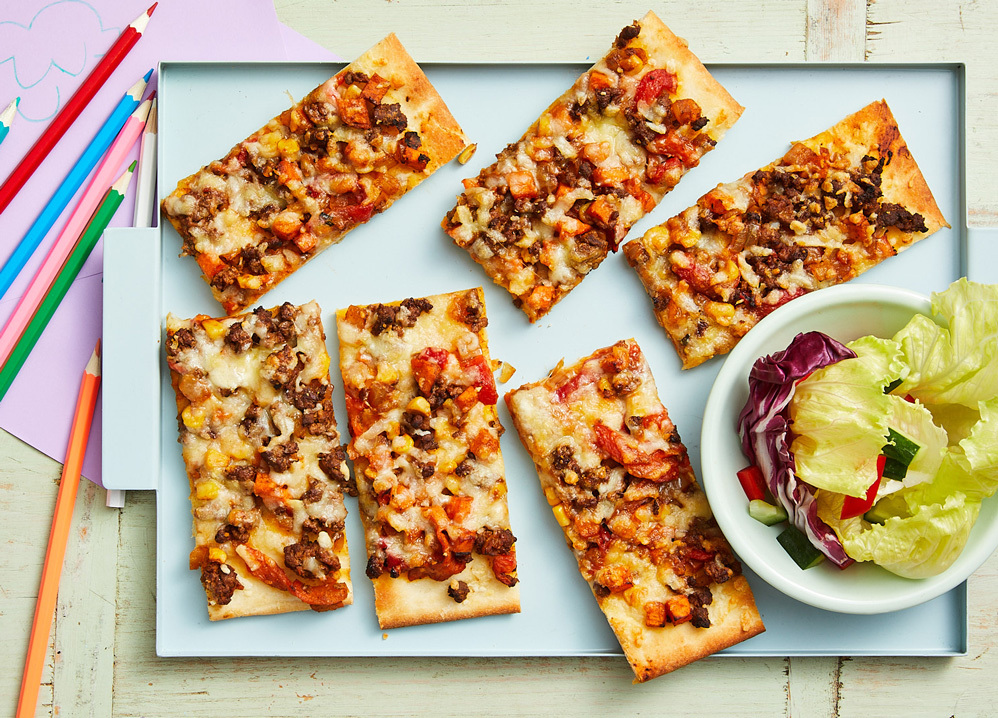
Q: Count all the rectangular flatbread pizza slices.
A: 6